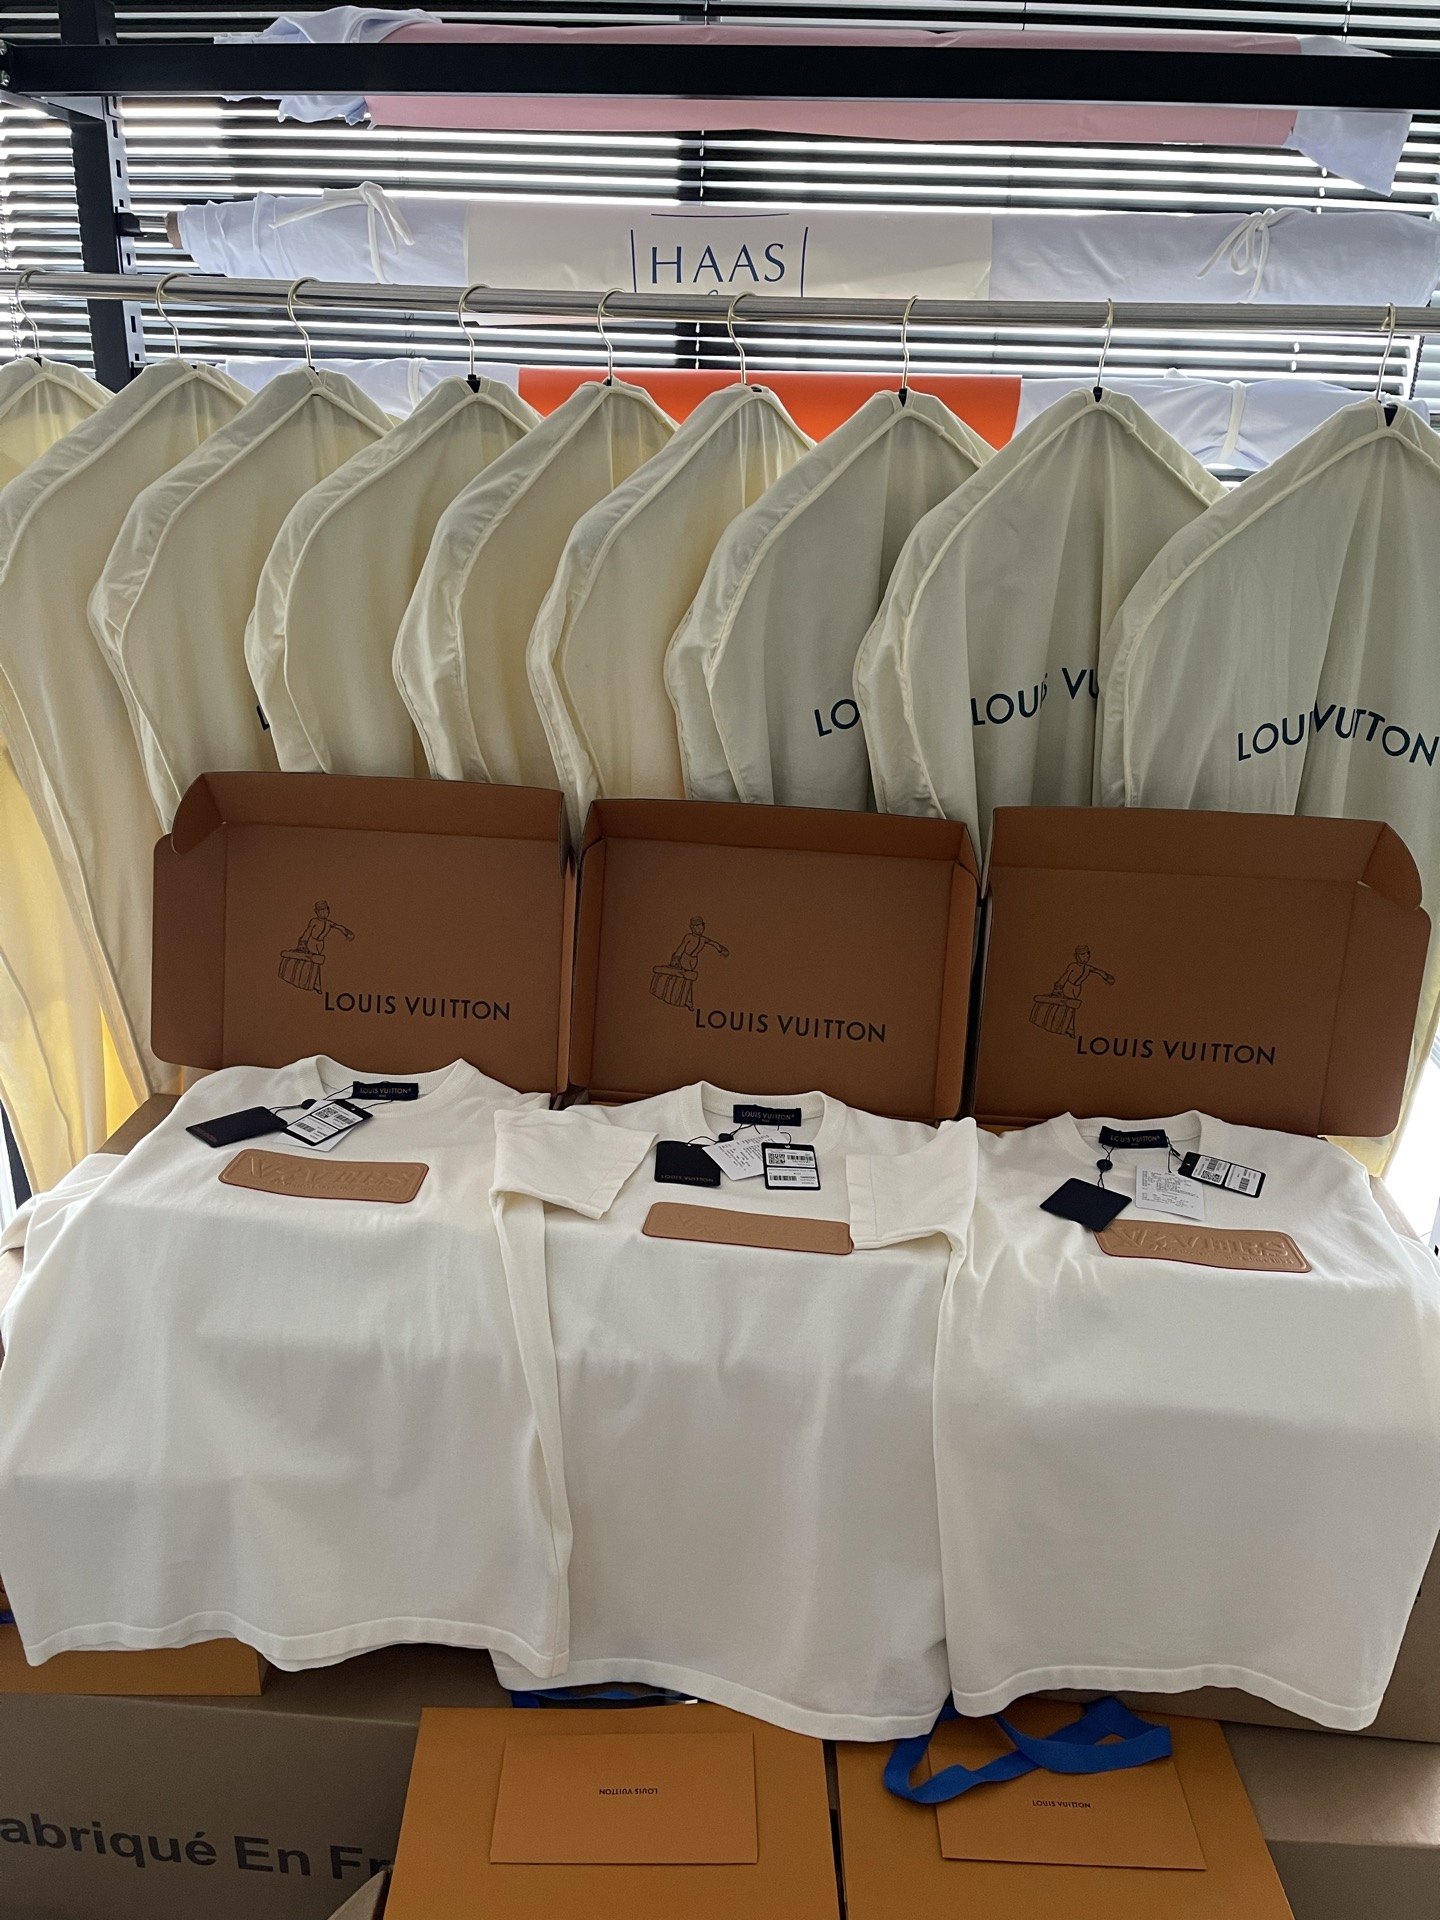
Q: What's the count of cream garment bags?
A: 9